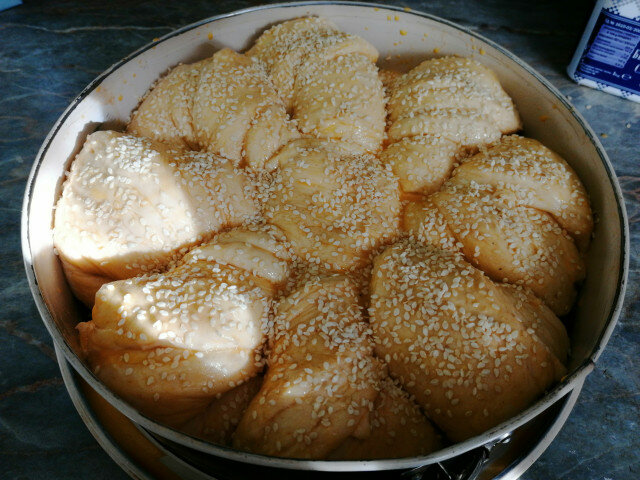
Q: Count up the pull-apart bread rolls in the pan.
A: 9